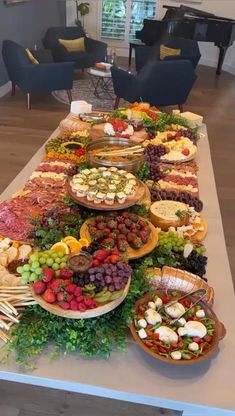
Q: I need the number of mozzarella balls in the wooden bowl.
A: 12